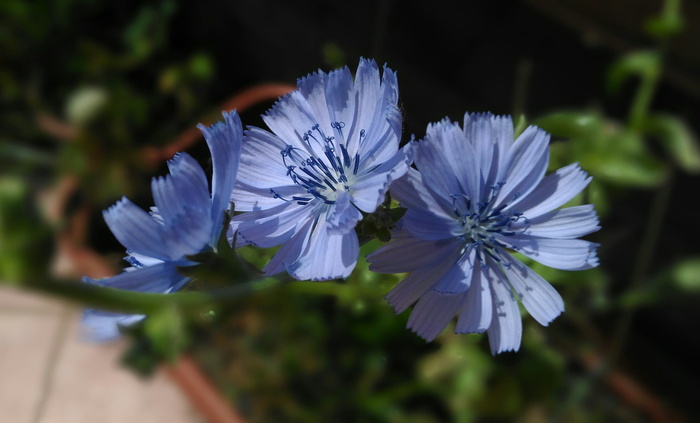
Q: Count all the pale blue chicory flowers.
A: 3